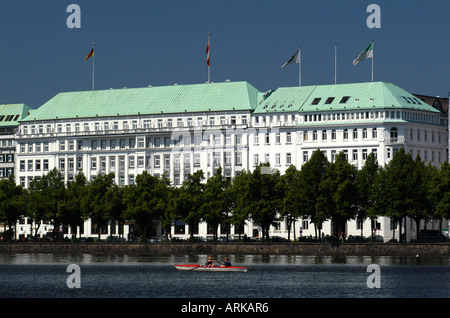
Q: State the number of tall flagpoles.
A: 5